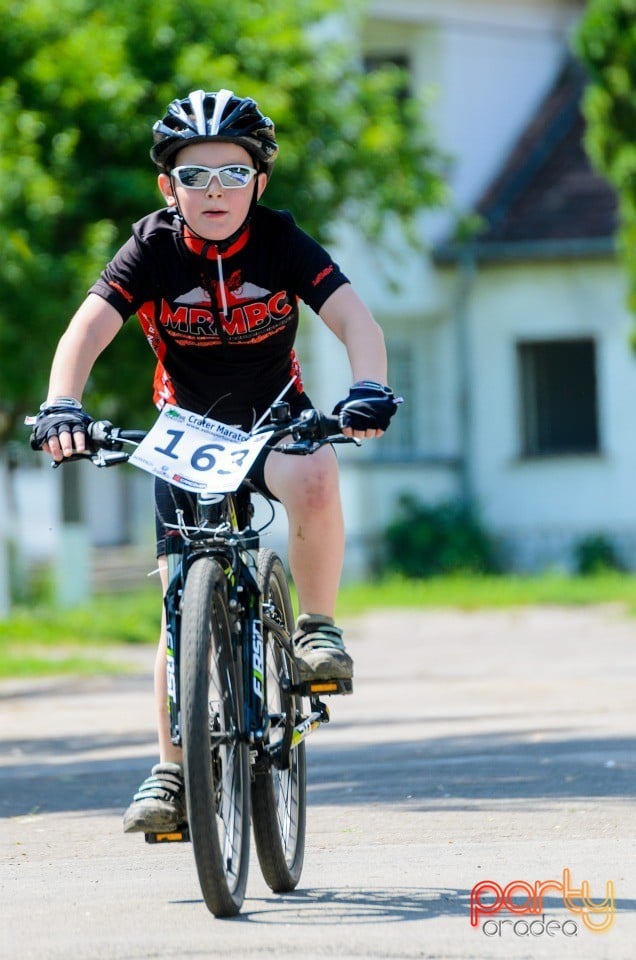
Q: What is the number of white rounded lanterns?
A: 0